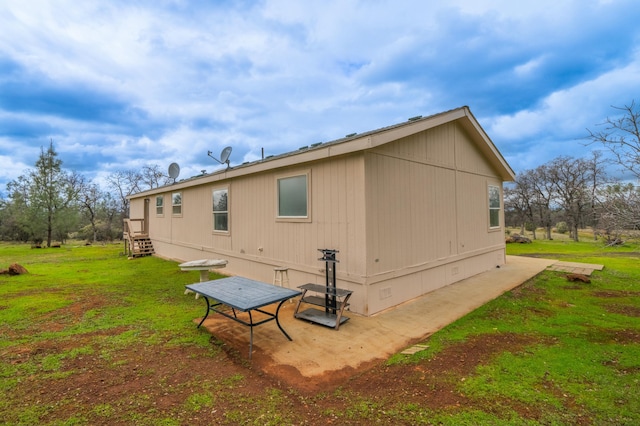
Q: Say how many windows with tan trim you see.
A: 5